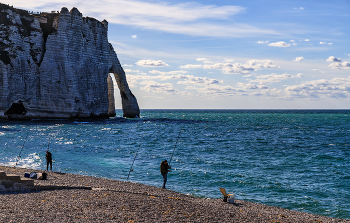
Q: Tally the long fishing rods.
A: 4